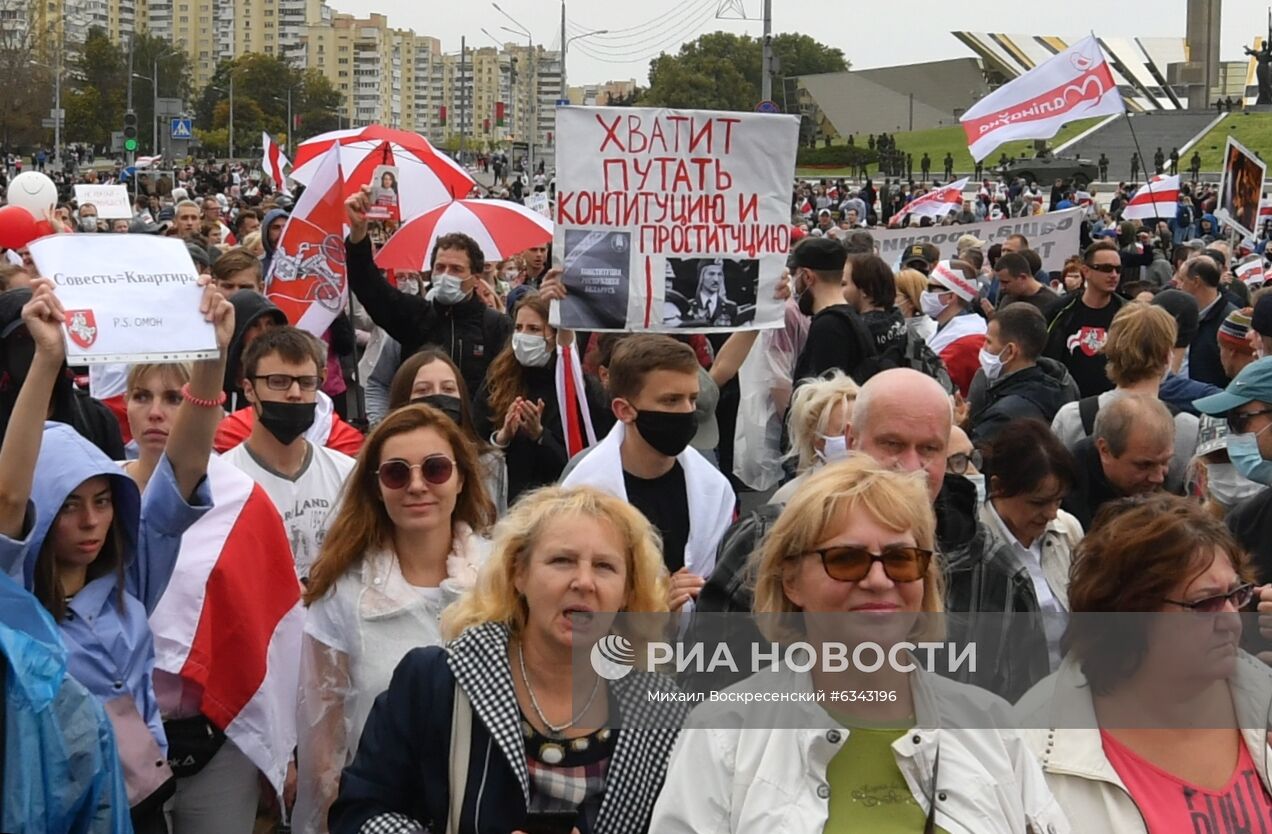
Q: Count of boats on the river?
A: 0